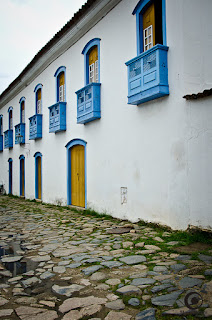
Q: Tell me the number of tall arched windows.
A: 7